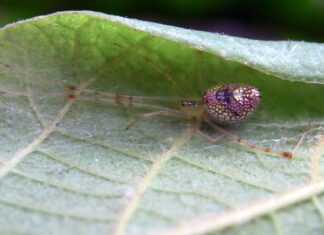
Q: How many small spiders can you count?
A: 1